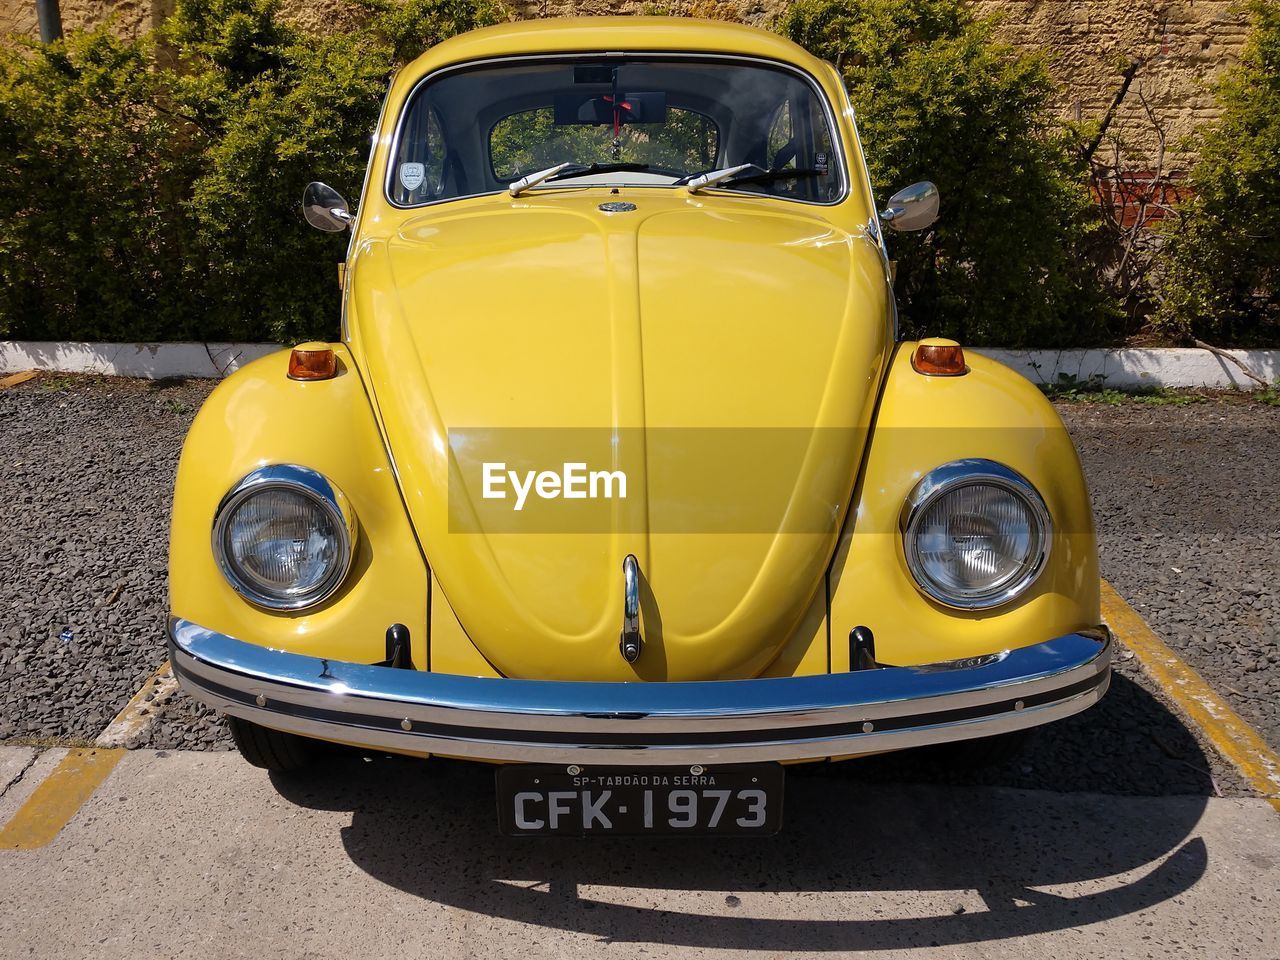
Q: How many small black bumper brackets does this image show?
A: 2